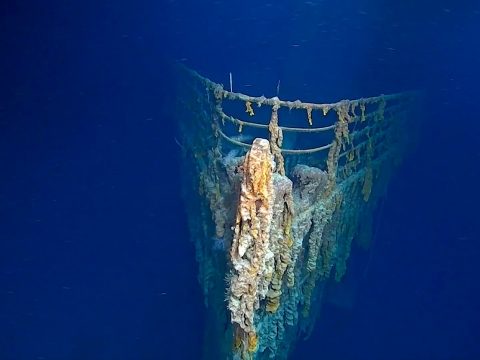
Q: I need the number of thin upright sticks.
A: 2